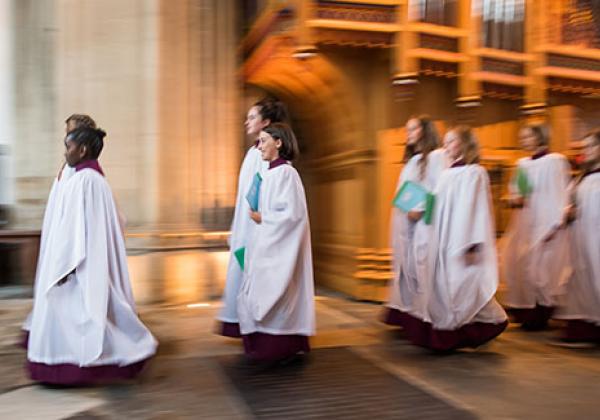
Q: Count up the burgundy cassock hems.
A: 8